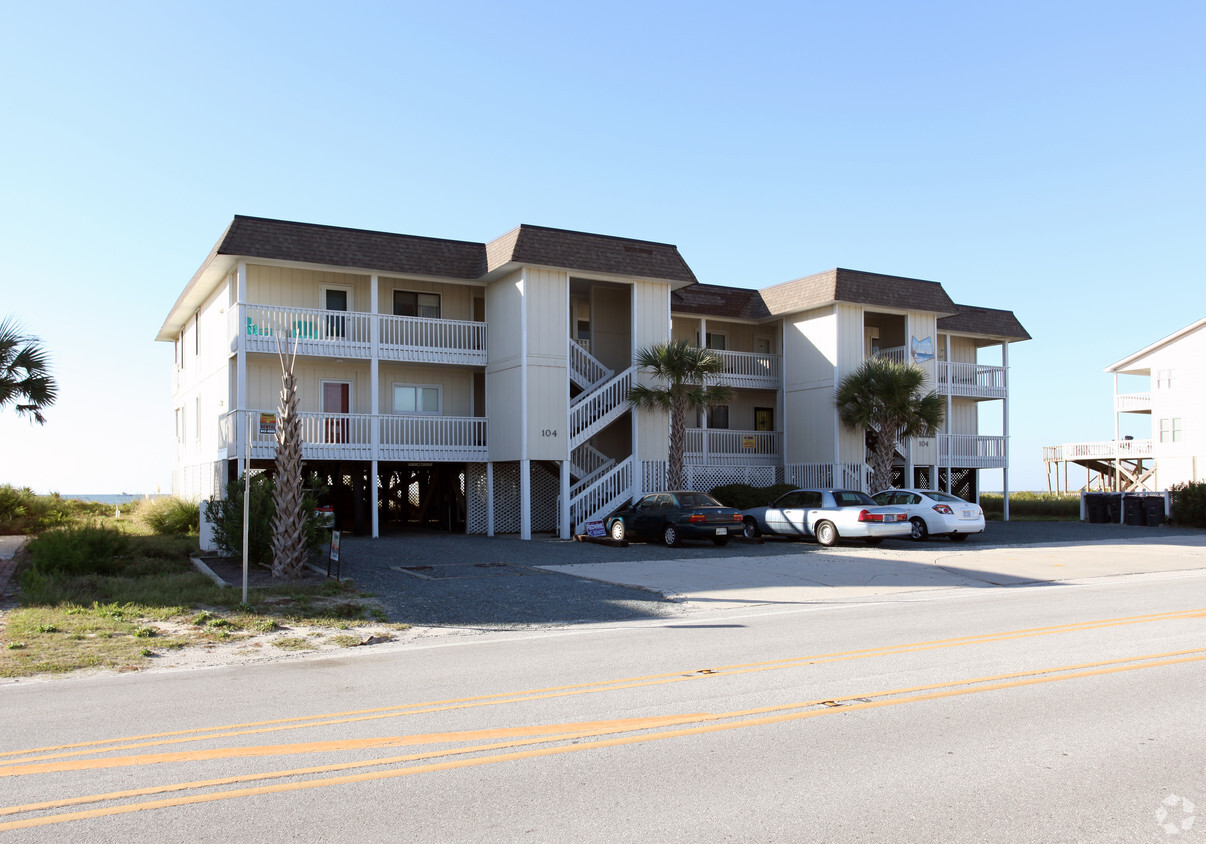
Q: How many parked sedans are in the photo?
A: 3